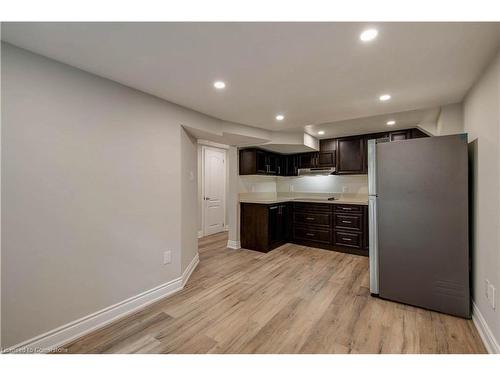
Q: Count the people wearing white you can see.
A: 0